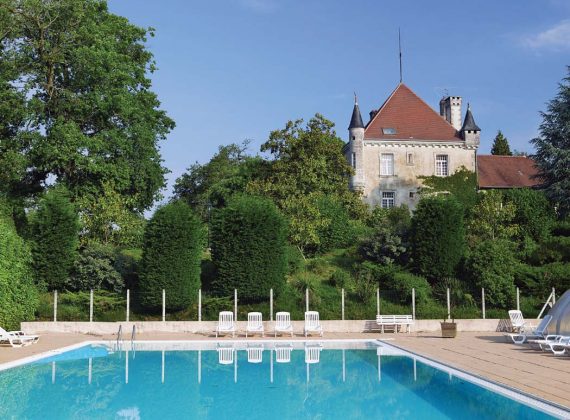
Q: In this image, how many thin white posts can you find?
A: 15